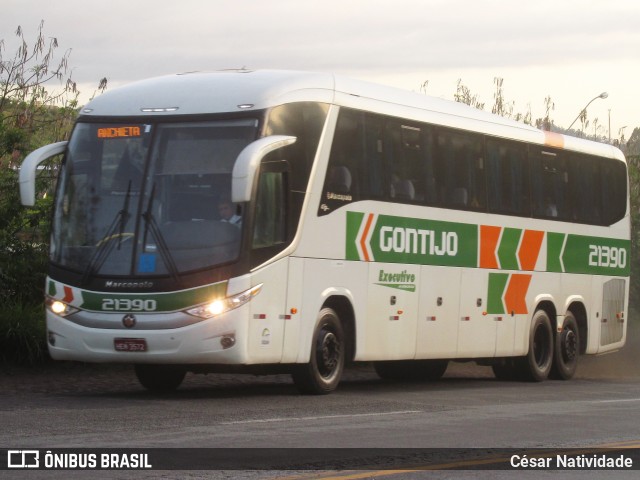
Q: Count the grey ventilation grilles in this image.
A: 1